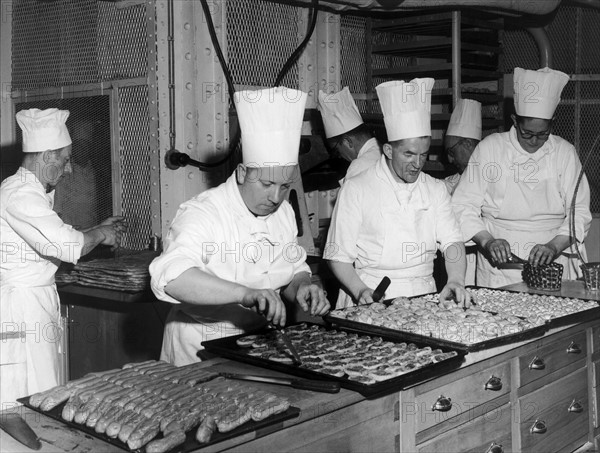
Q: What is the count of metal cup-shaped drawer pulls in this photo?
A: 7